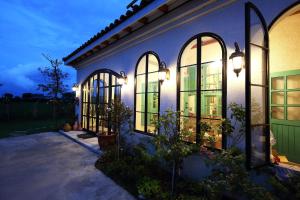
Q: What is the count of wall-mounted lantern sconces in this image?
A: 4